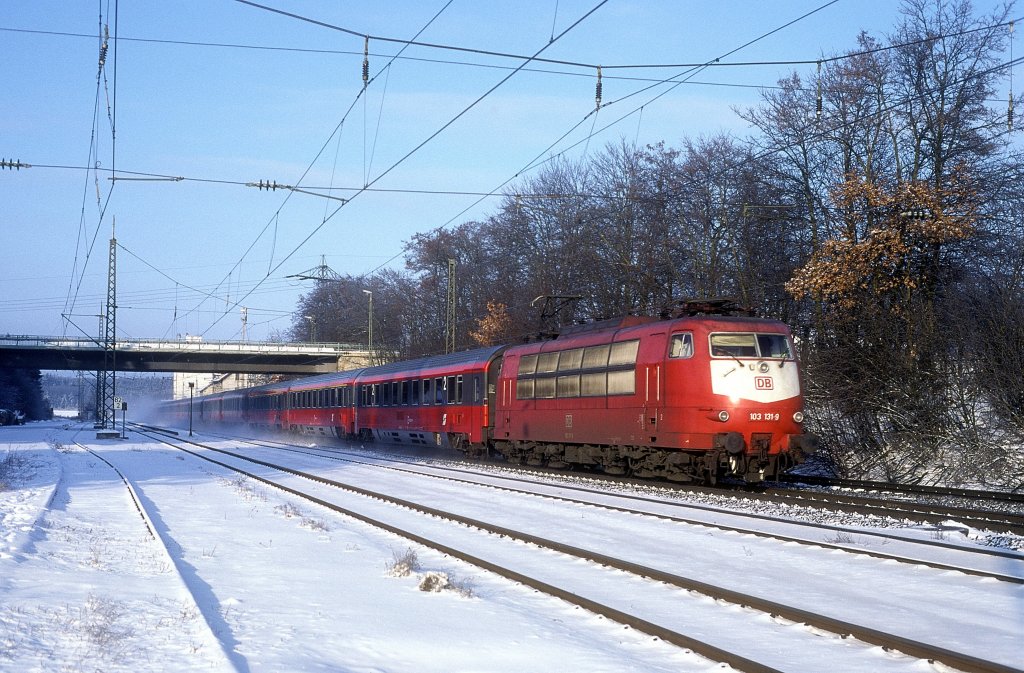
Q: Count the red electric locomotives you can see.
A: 1